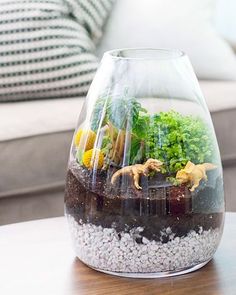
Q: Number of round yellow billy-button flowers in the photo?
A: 2